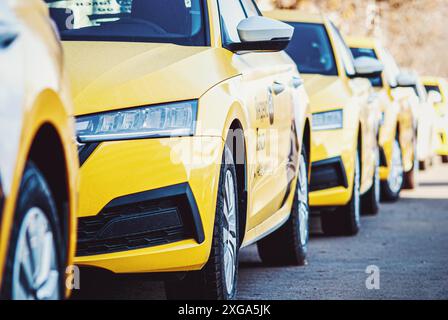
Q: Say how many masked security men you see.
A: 0